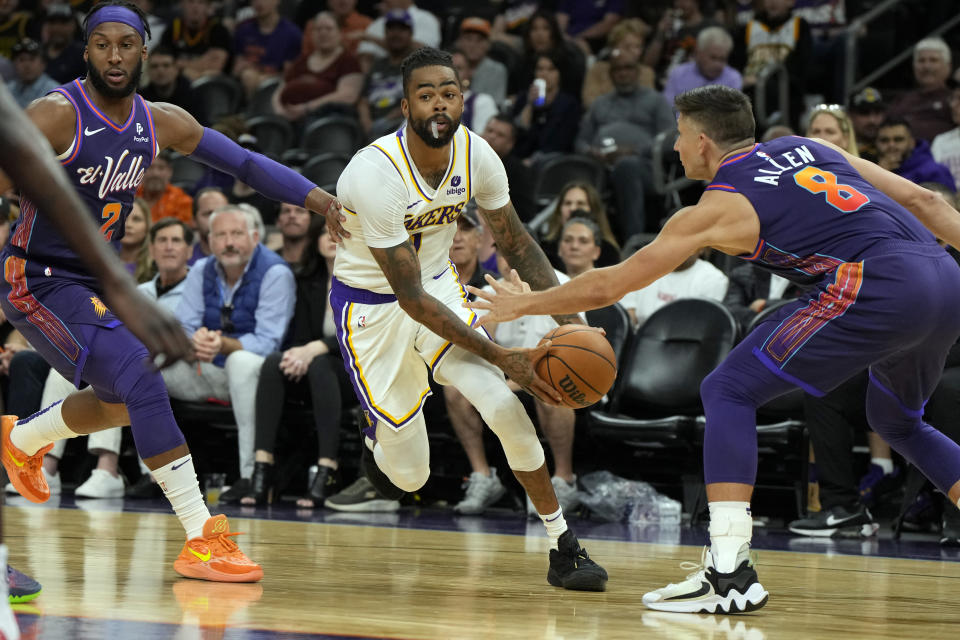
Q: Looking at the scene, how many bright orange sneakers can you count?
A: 2